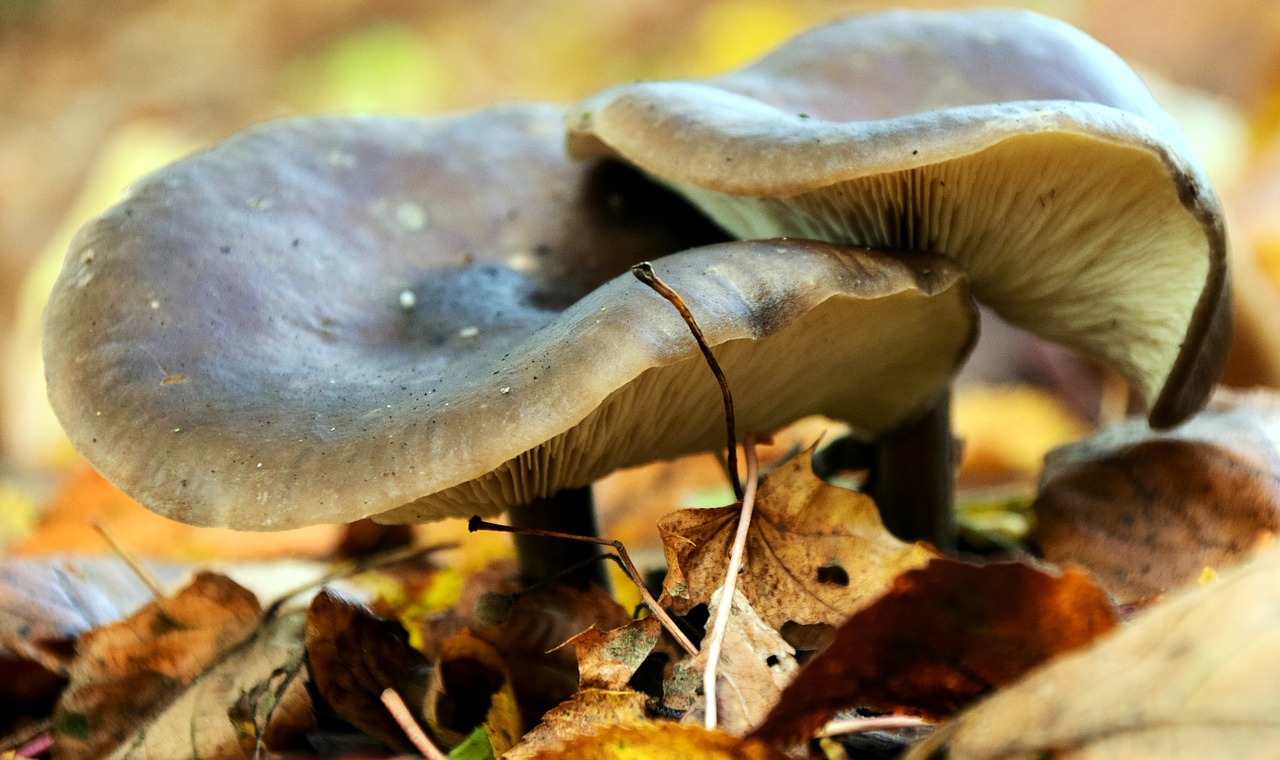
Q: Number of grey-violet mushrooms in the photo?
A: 2